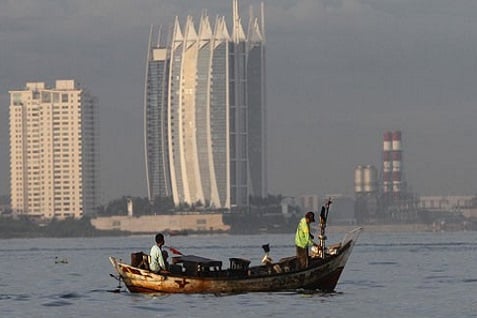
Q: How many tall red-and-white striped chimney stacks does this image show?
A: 2